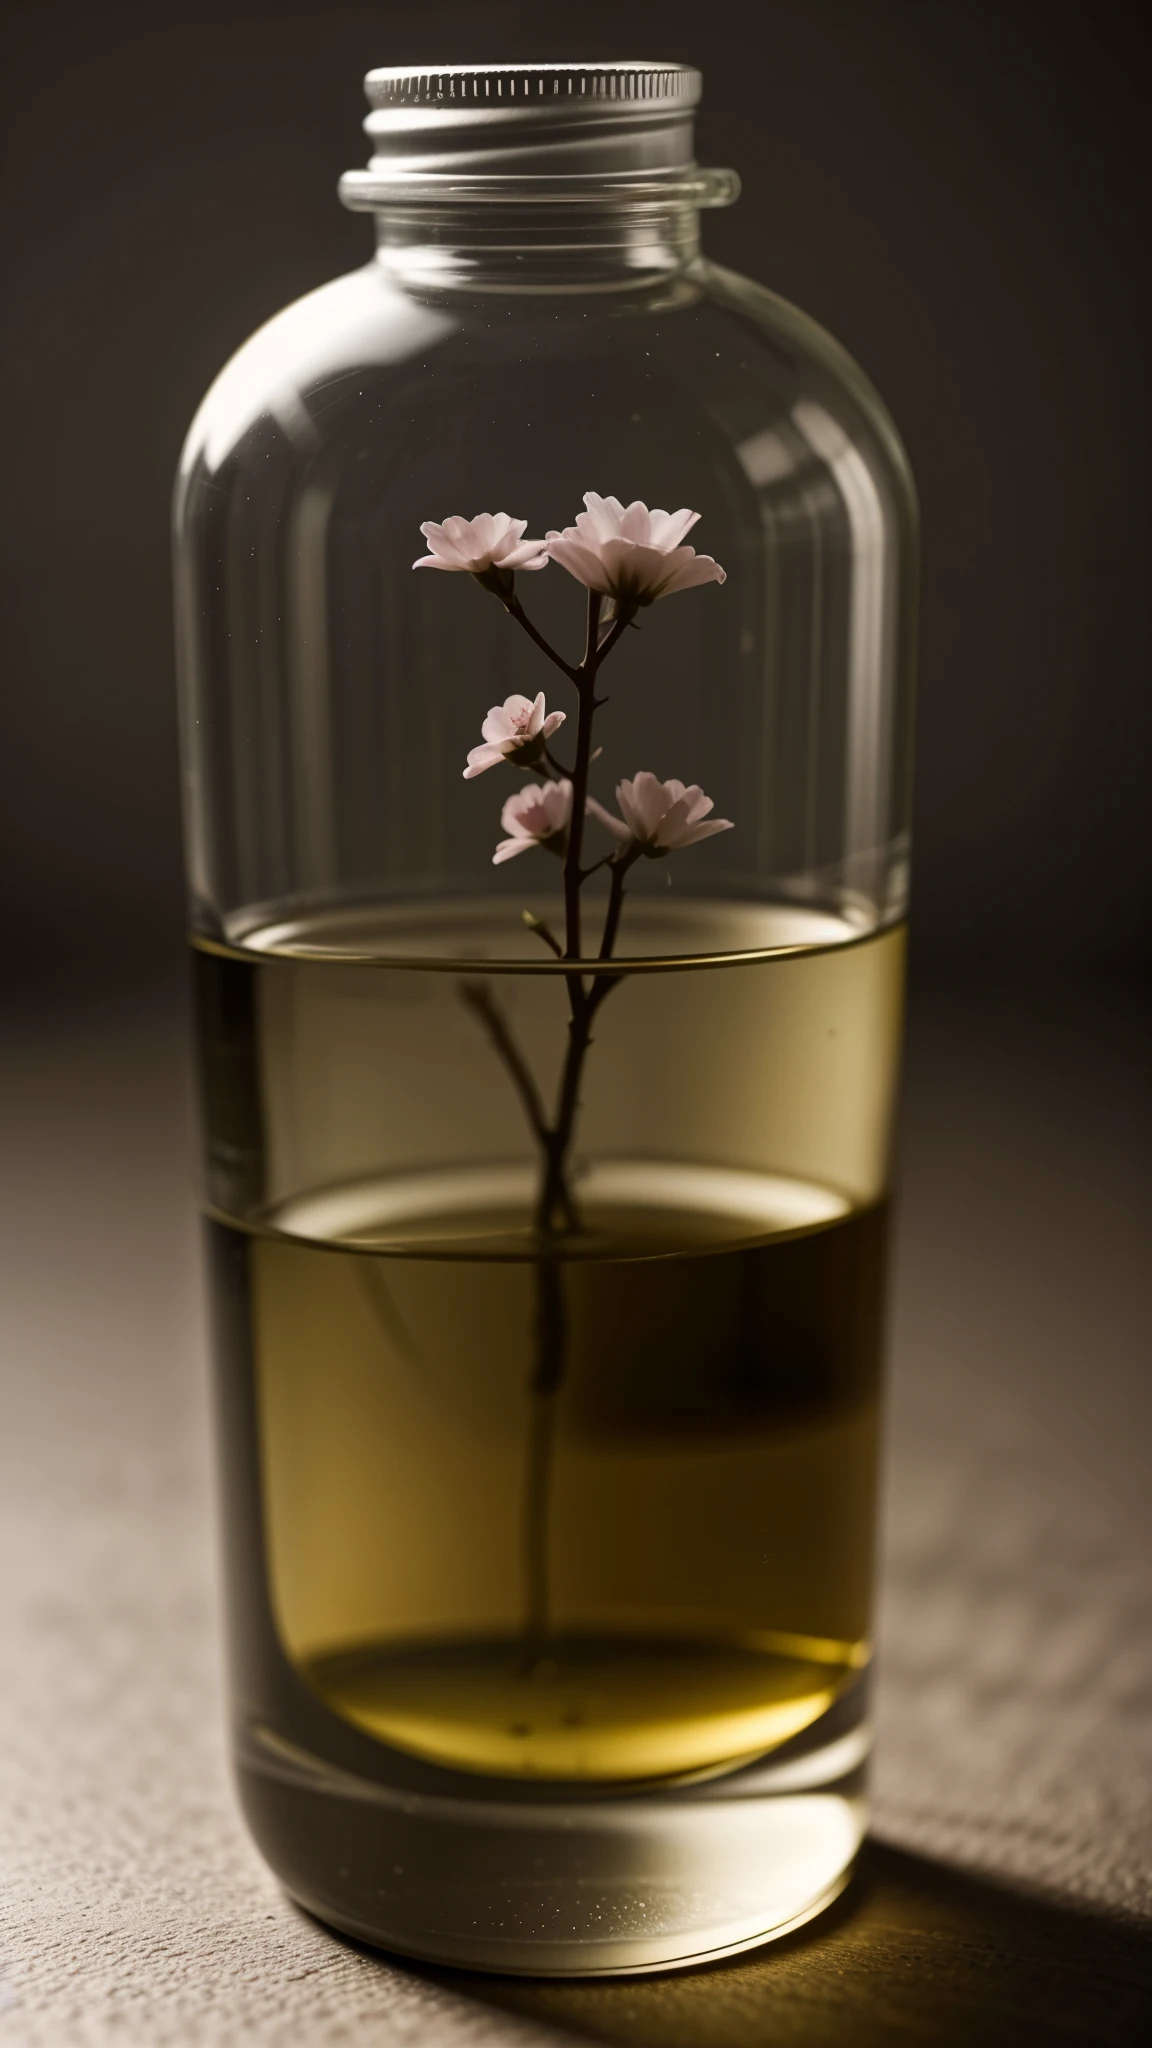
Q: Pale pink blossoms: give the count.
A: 5